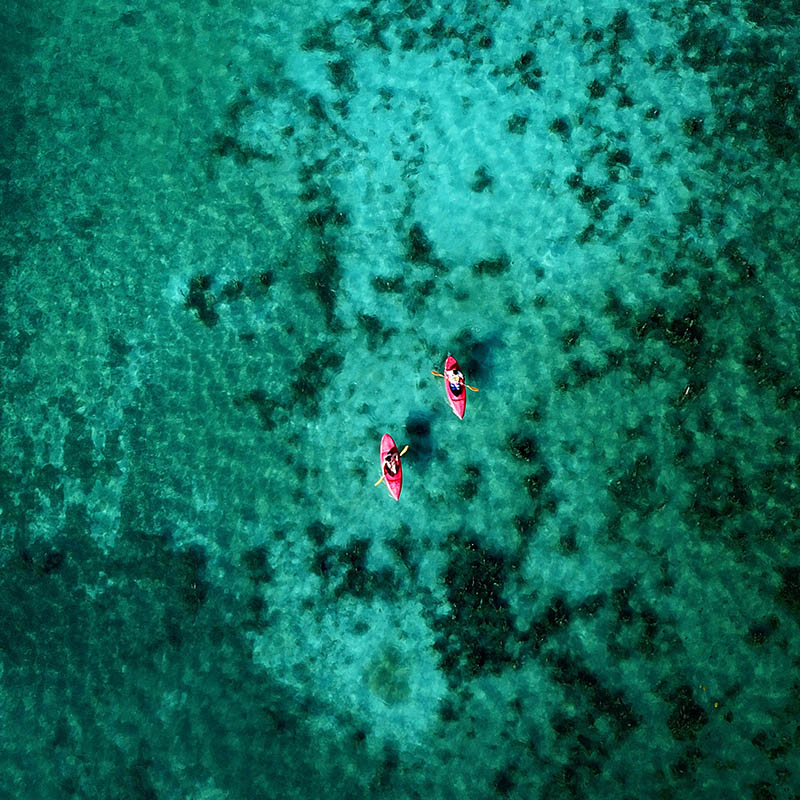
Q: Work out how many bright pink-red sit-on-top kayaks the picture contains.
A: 2